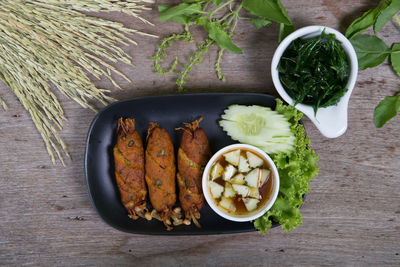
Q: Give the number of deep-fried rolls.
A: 3